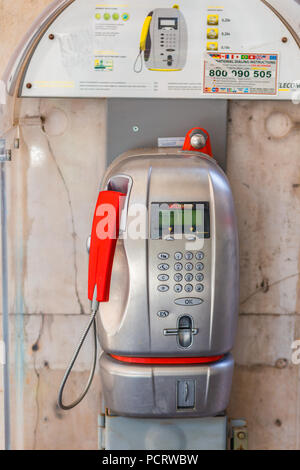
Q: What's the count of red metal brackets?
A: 1